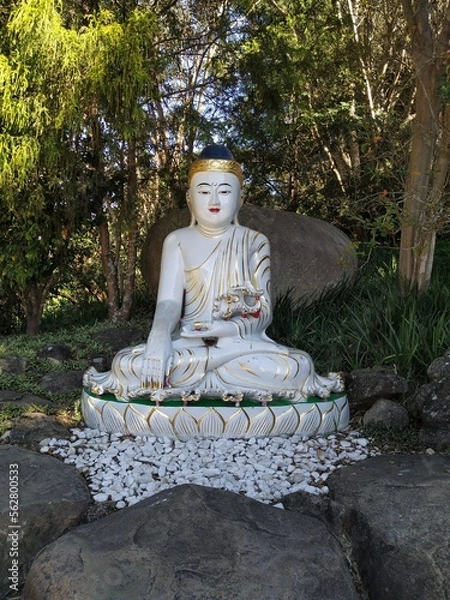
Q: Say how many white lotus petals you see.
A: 12